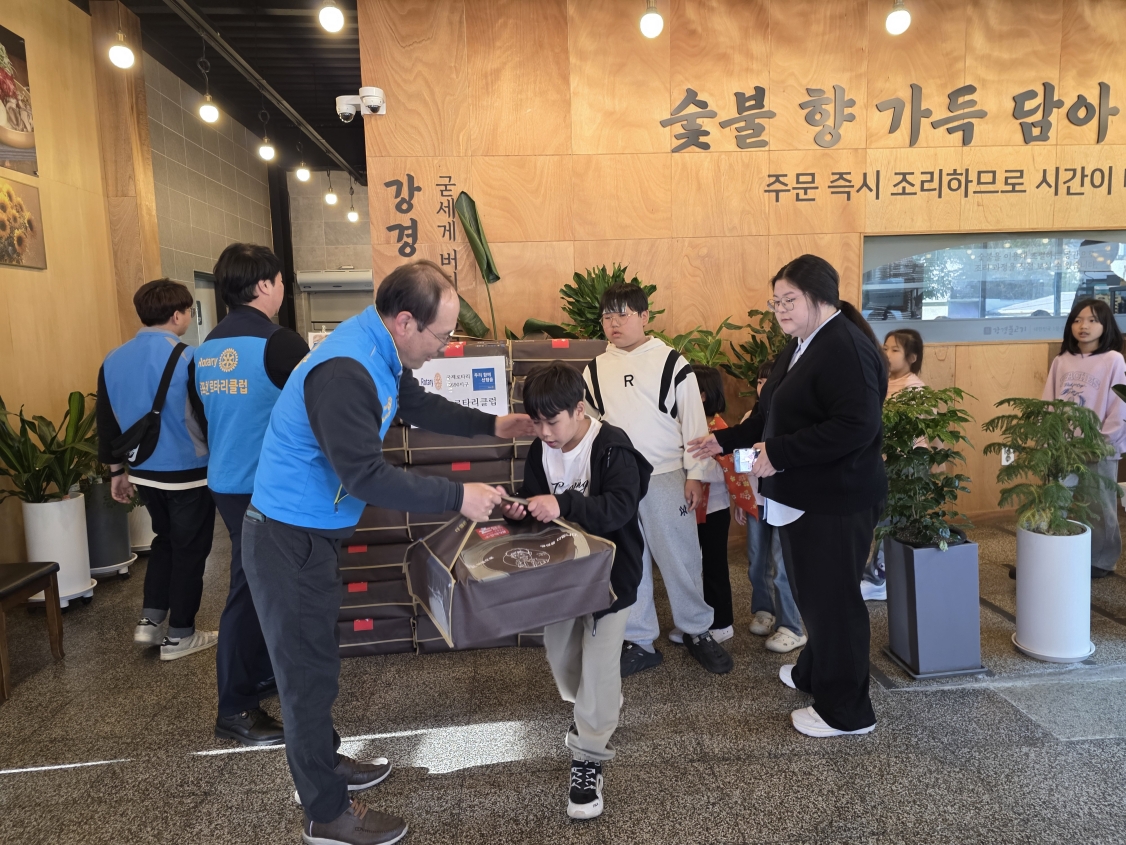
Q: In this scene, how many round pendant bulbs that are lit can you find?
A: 9